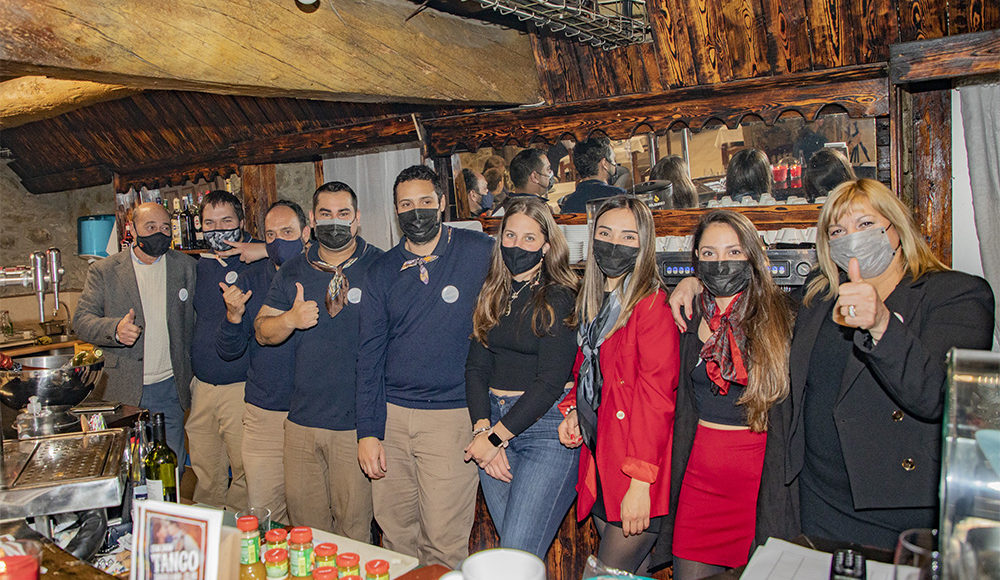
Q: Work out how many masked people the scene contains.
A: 9